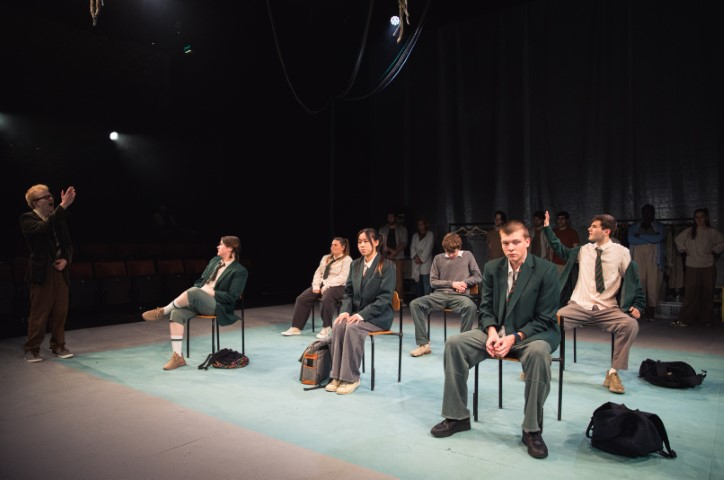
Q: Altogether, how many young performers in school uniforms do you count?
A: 6